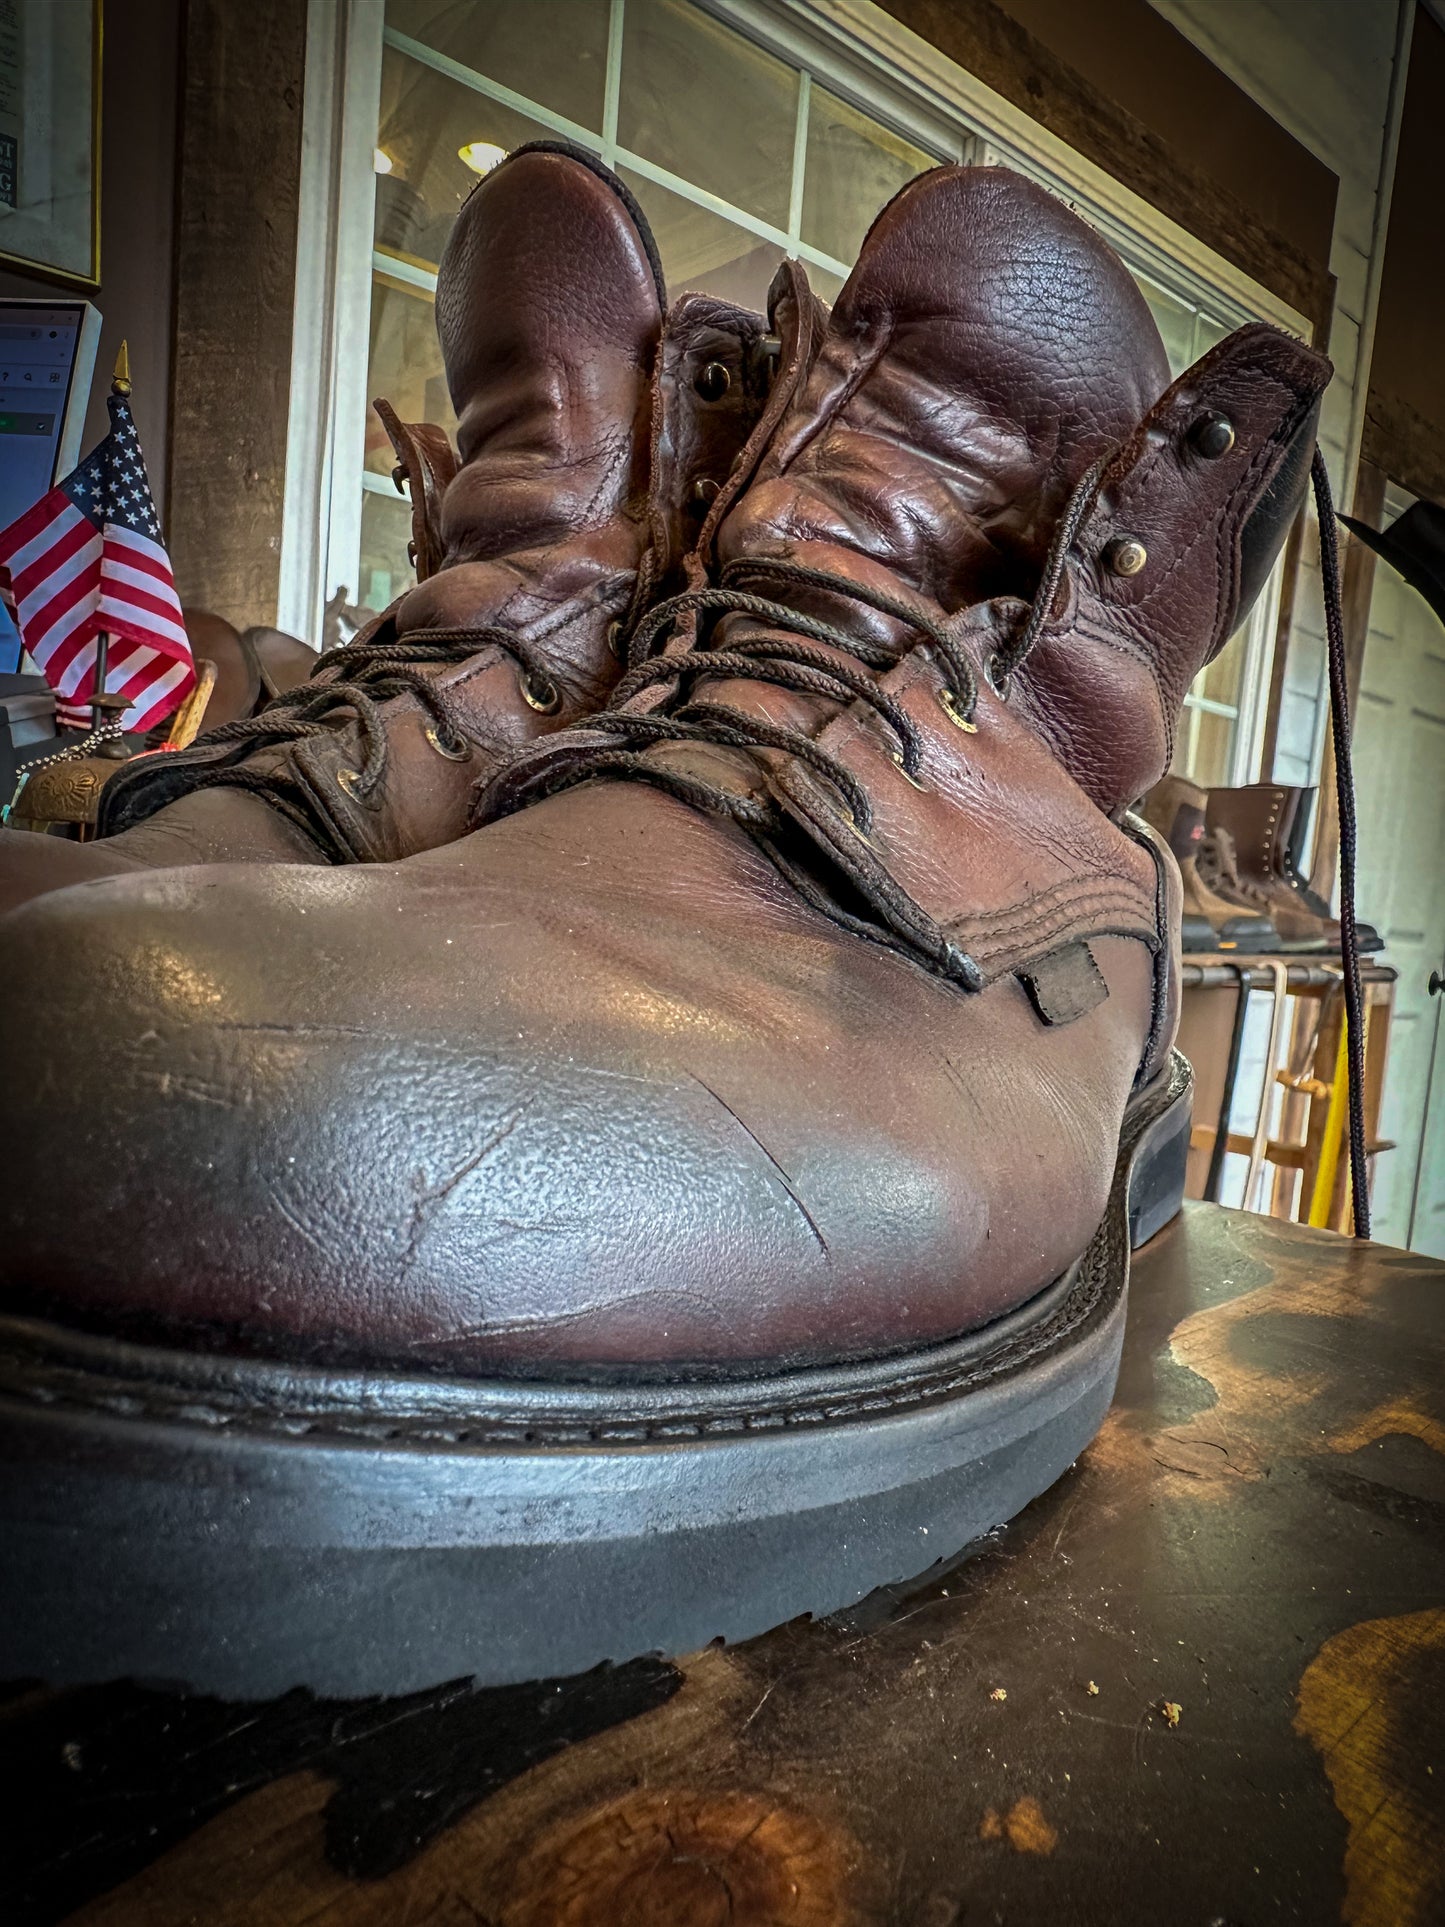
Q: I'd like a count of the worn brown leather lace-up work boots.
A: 2